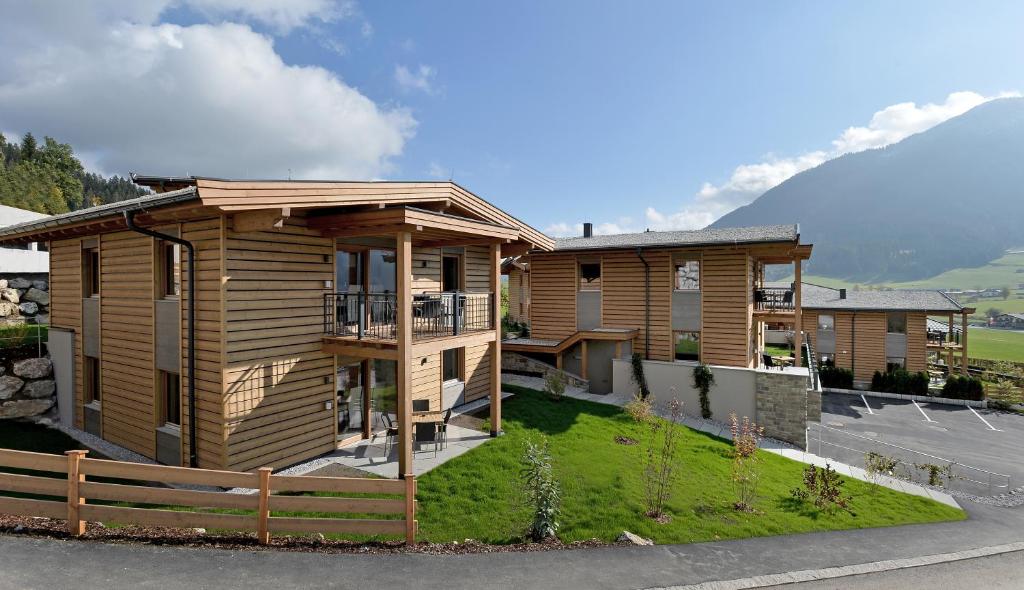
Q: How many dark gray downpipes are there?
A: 3